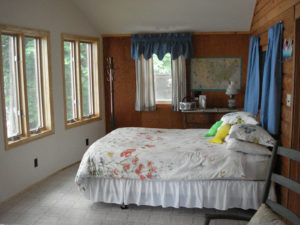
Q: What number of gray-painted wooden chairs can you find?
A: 1